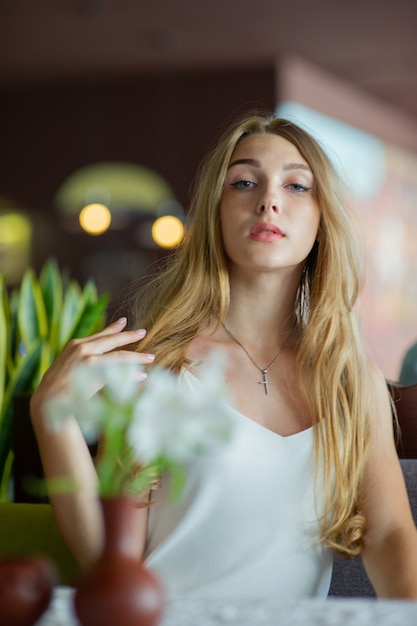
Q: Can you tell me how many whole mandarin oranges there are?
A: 0